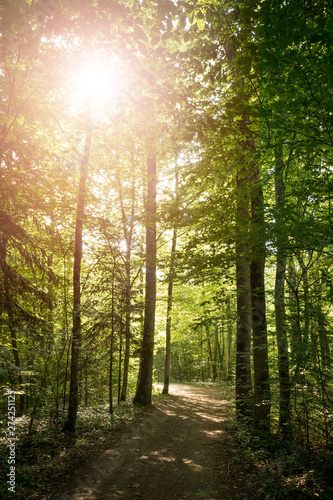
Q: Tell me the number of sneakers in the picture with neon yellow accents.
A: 0